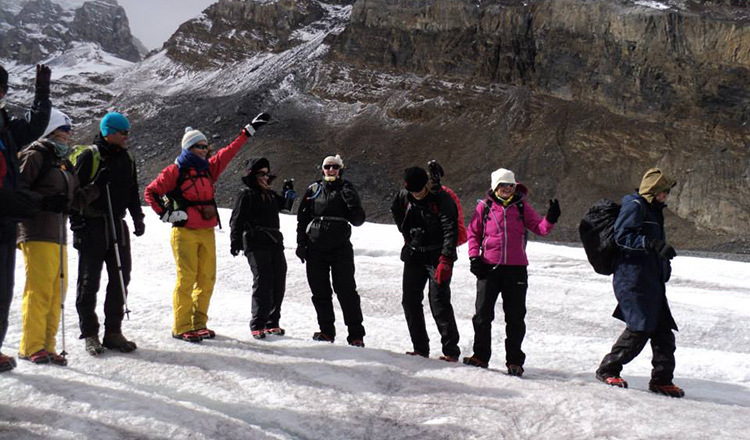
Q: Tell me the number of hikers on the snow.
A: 9